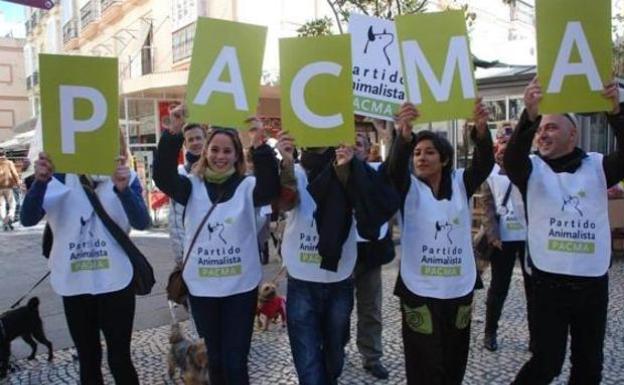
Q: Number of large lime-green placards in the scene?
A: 5